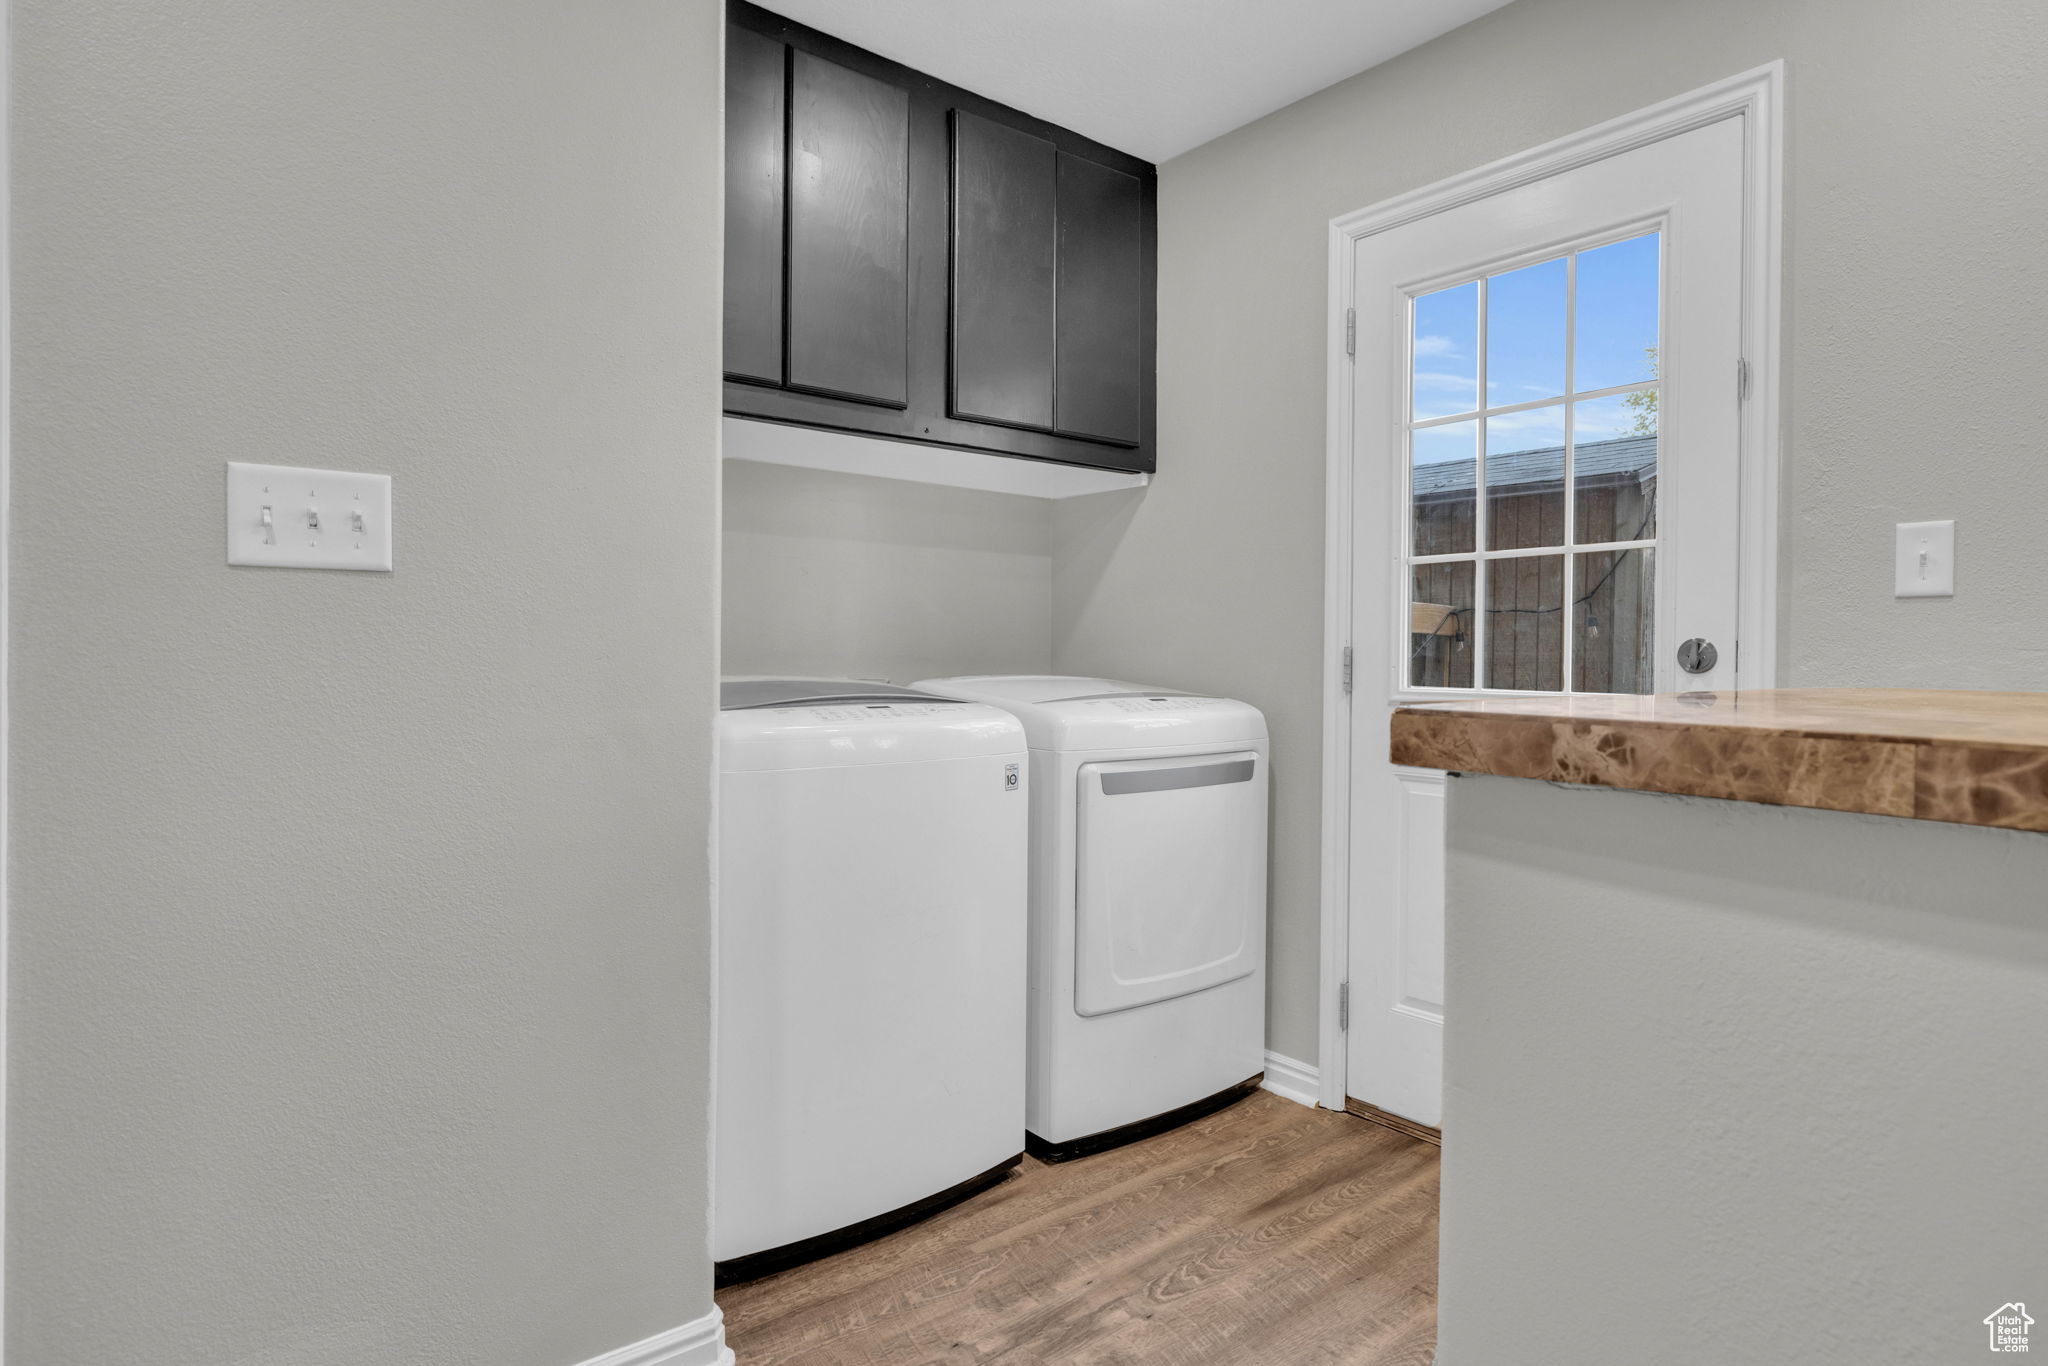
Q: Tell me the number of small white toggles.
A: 4